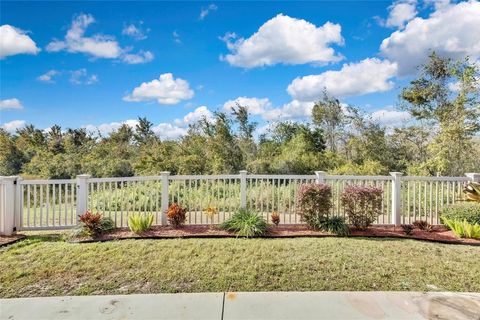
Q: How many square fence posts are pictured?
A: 7